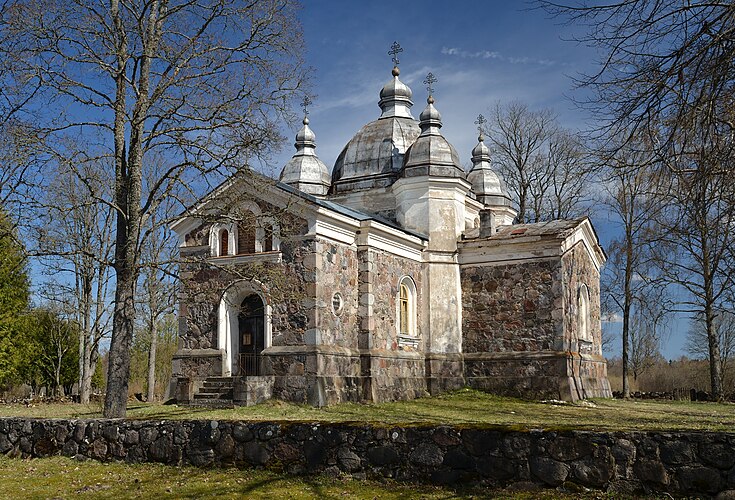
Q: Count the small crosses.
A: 4